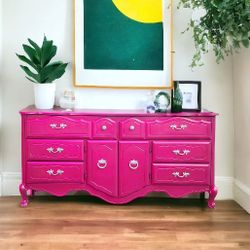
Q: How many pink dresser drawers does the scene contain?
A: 8